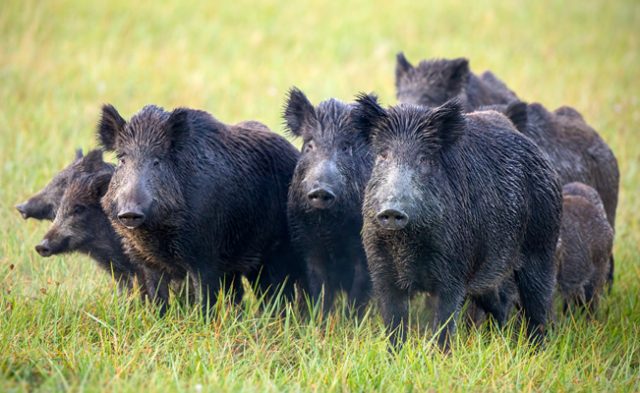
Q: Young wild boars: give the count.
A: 3